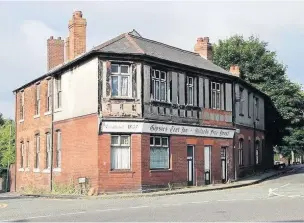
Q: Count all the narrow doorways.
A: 3